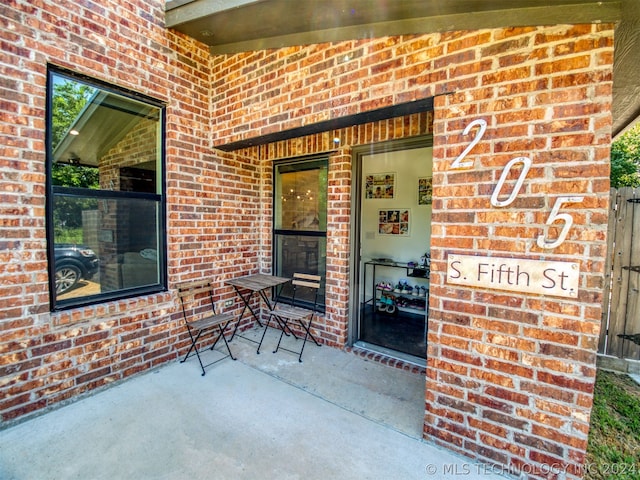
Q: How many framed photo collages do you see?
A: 3